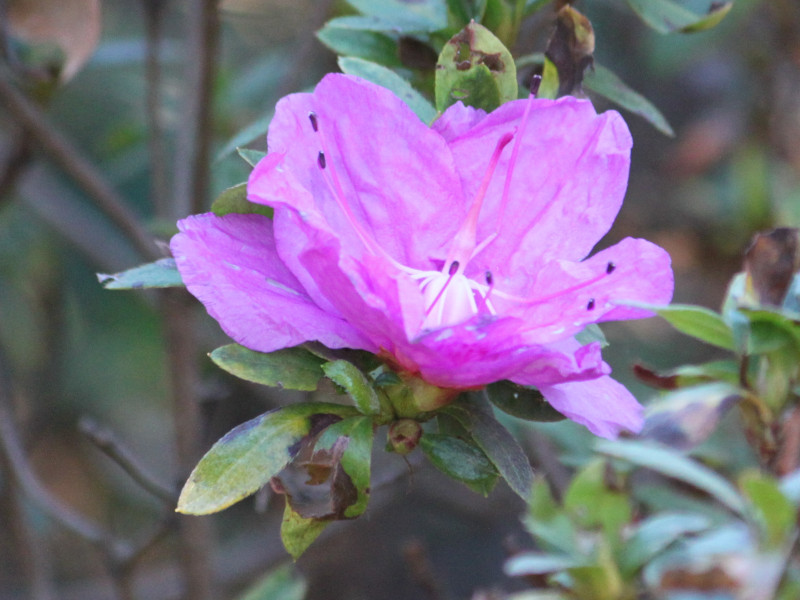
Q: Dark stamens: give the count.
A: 7